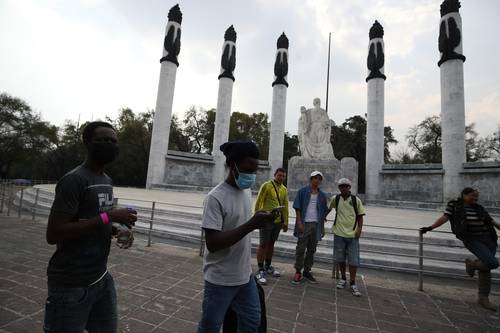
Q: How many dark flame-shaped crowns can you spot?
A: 5